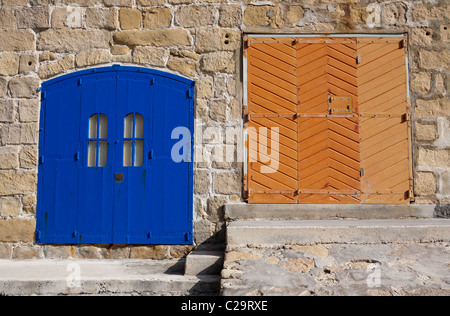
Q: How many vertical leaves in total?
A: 7